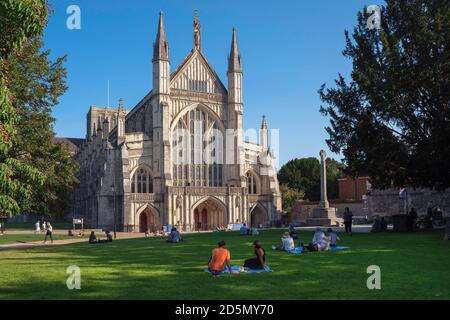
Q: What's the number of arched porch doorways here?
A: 3